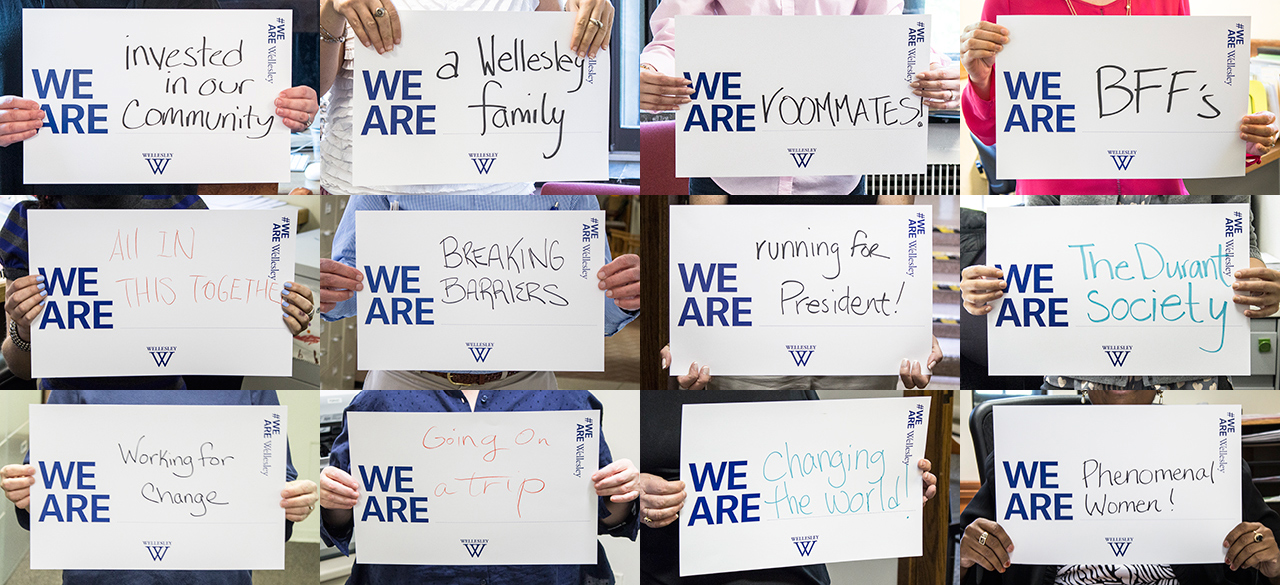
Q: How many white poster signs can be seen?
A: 12